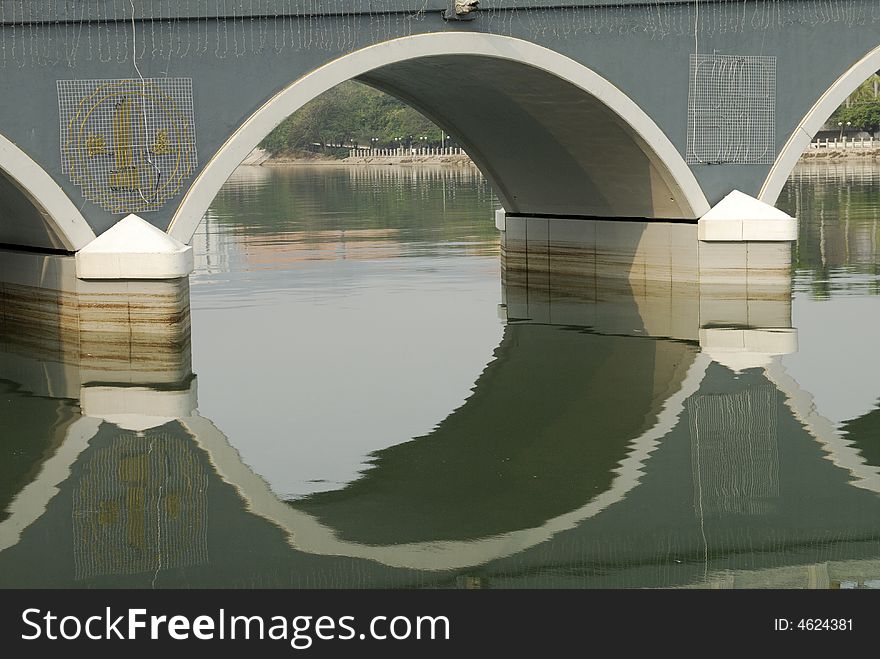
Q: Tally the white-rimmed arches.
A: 3